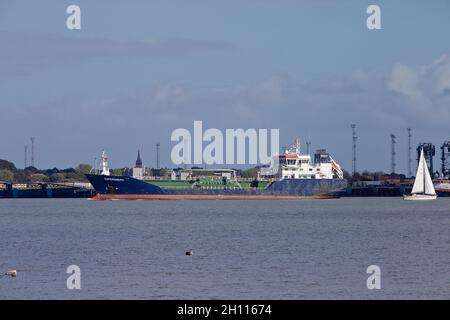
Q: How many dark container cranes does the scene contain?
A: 2